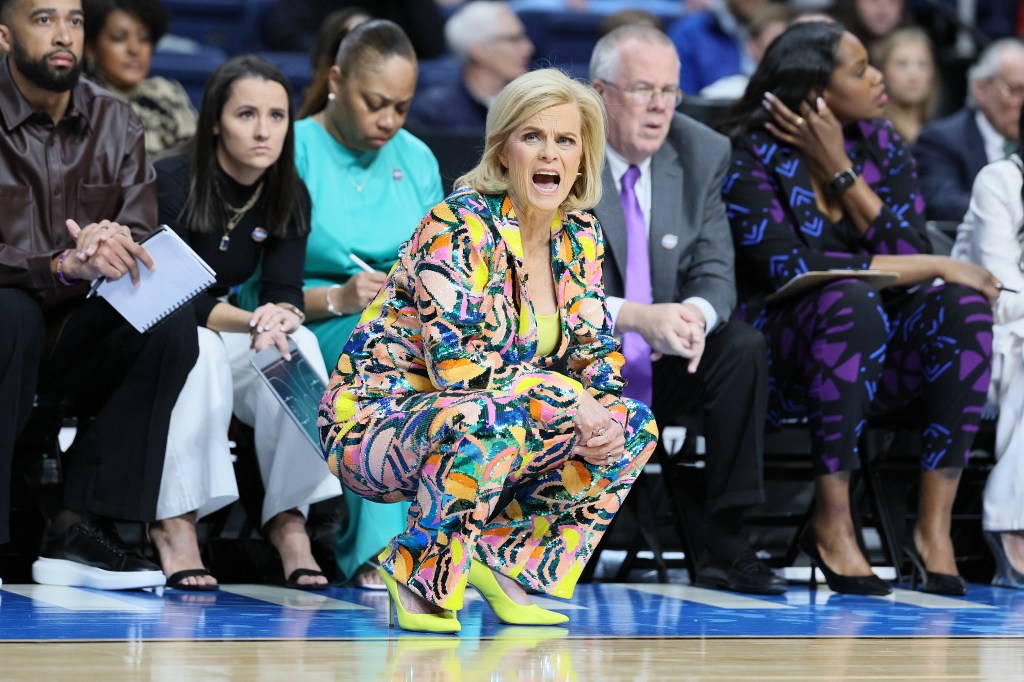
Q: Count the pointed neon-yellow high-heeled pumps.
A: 2